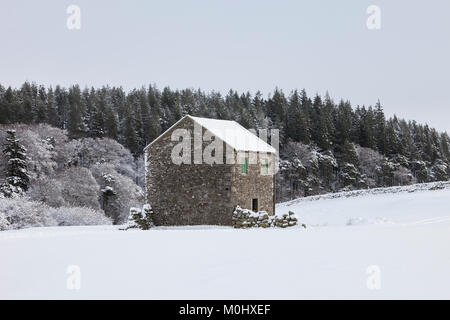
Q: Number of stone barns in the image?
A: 1